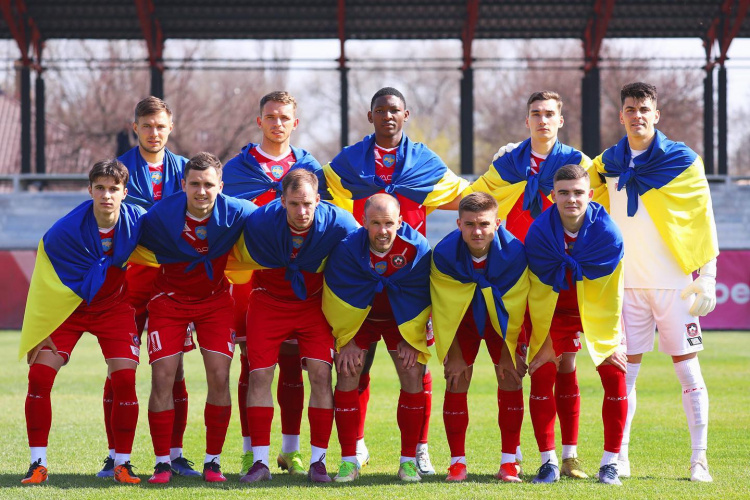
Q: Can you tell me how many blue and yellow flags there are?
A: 11